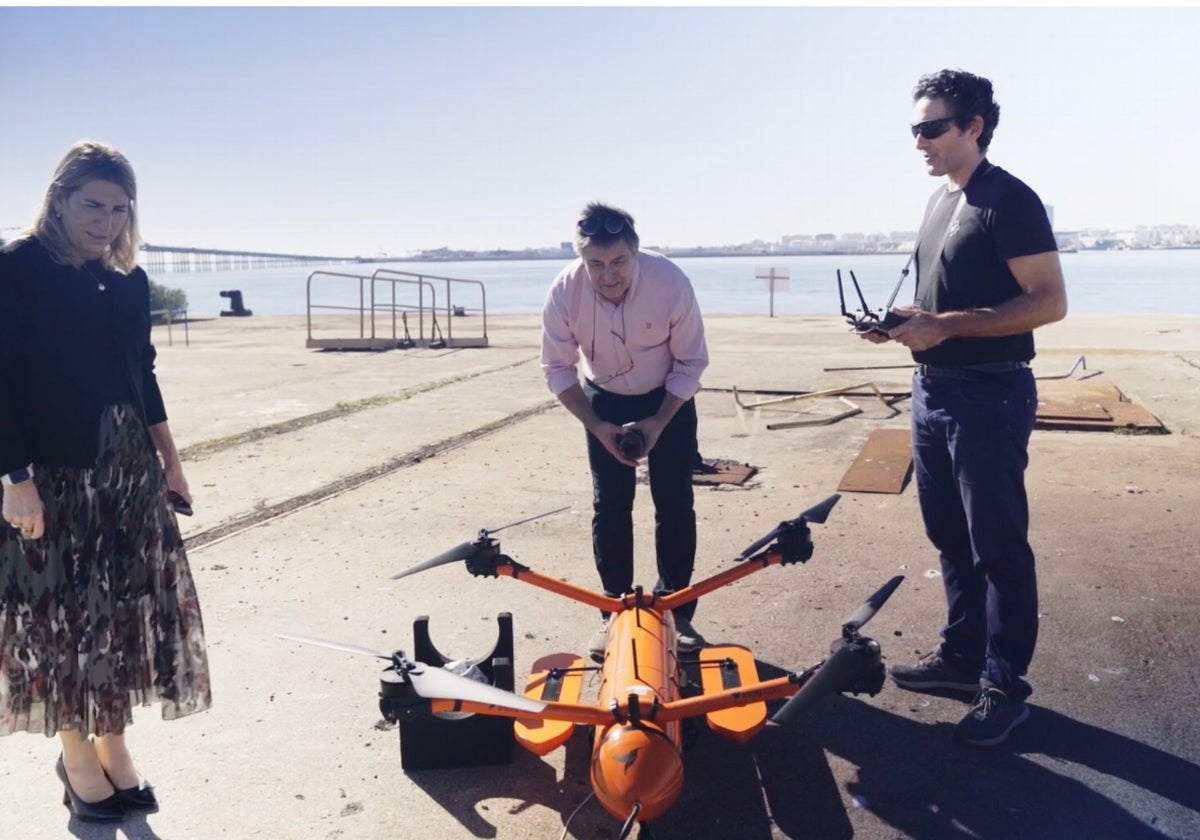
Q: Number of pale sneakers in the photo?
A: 2